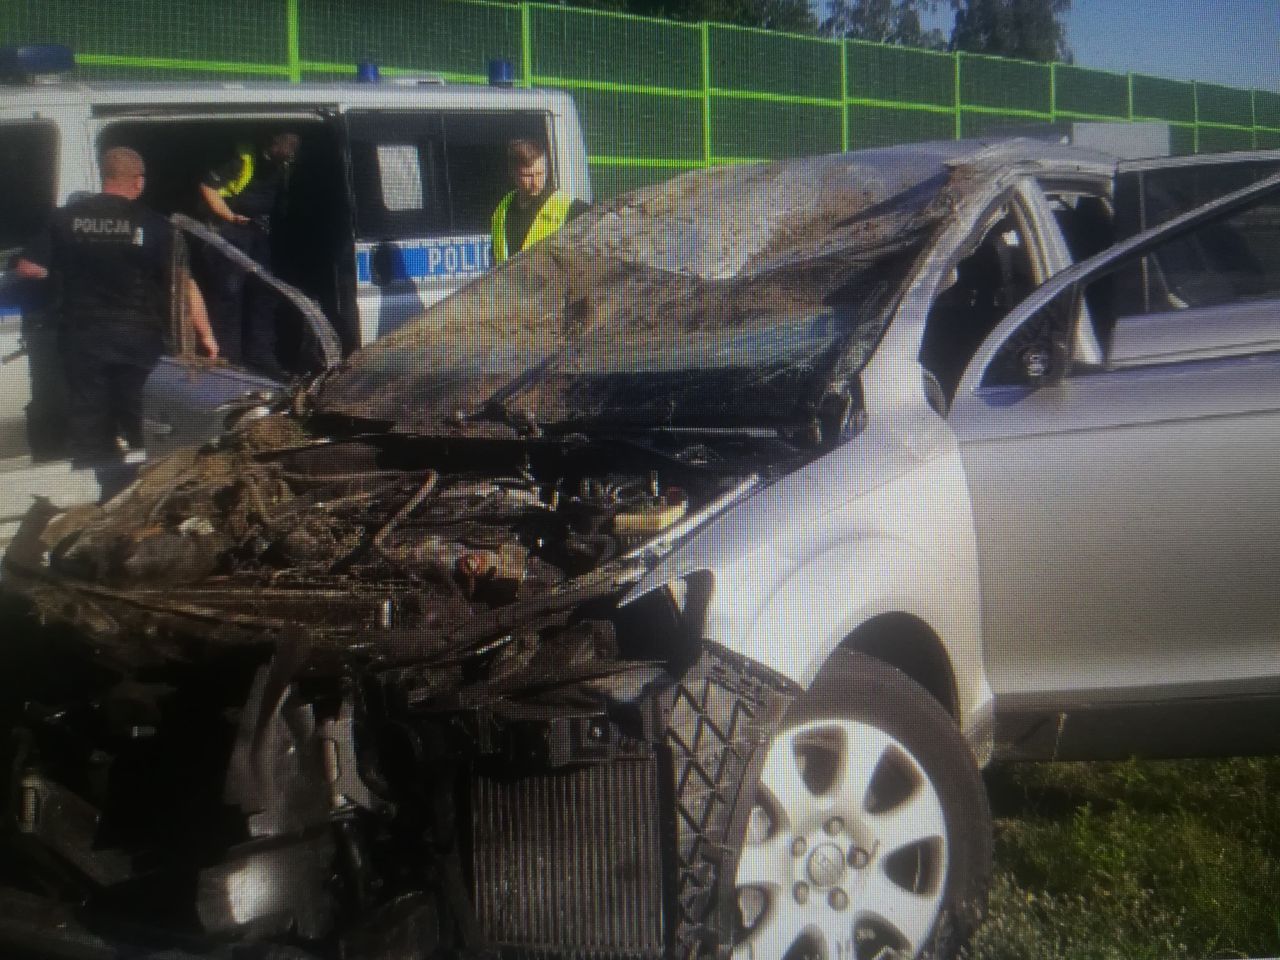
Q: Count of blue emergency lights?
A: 3